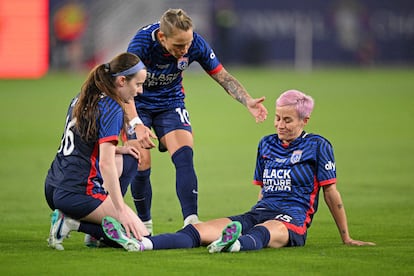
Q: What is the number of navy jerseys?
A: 3